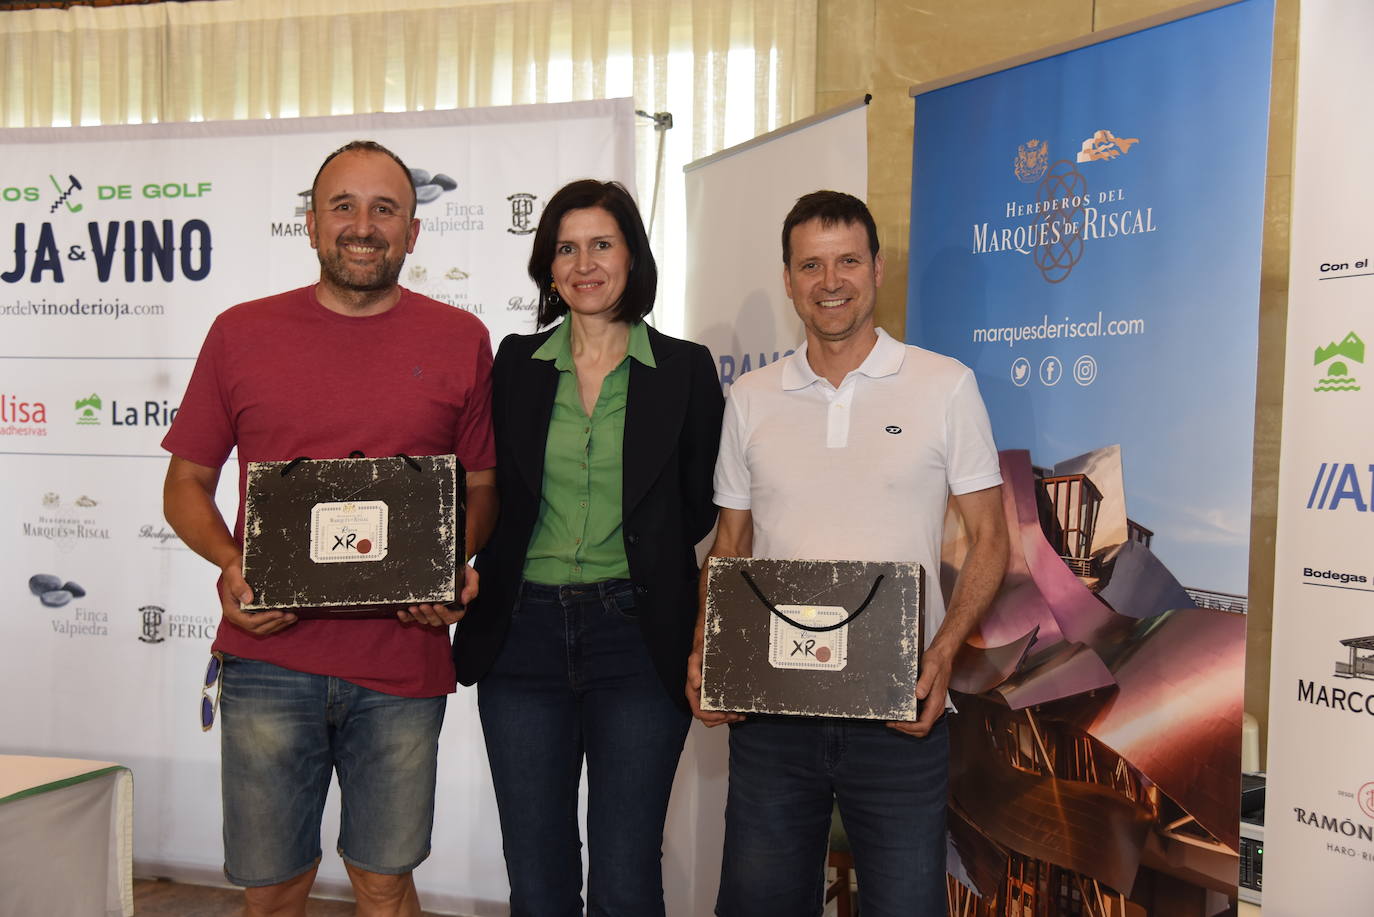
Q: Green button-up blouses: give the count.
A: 1